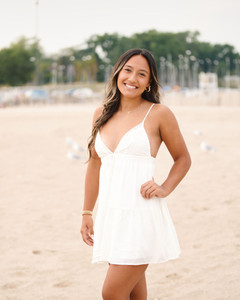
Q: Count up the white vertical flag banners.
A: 0